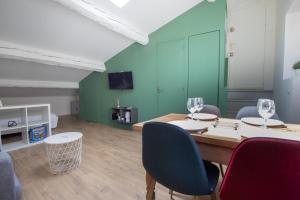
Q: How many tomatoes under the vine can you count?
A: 0